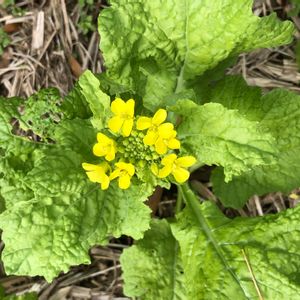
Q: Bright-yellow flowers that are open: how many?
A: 7